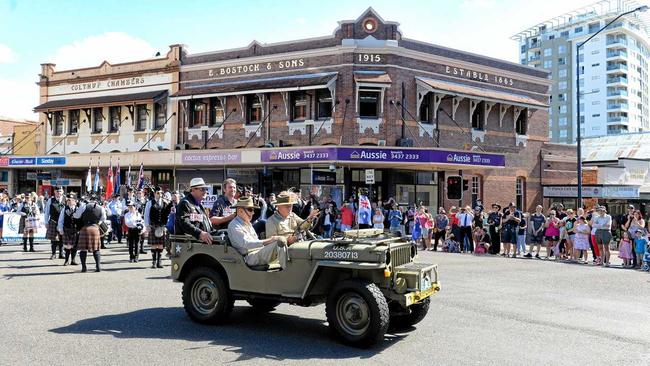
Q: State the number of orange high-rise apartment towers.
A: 0